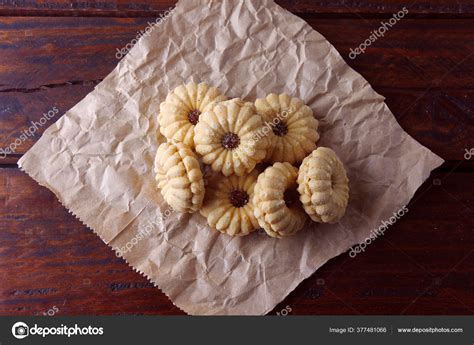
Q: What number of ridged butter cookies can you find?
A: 7